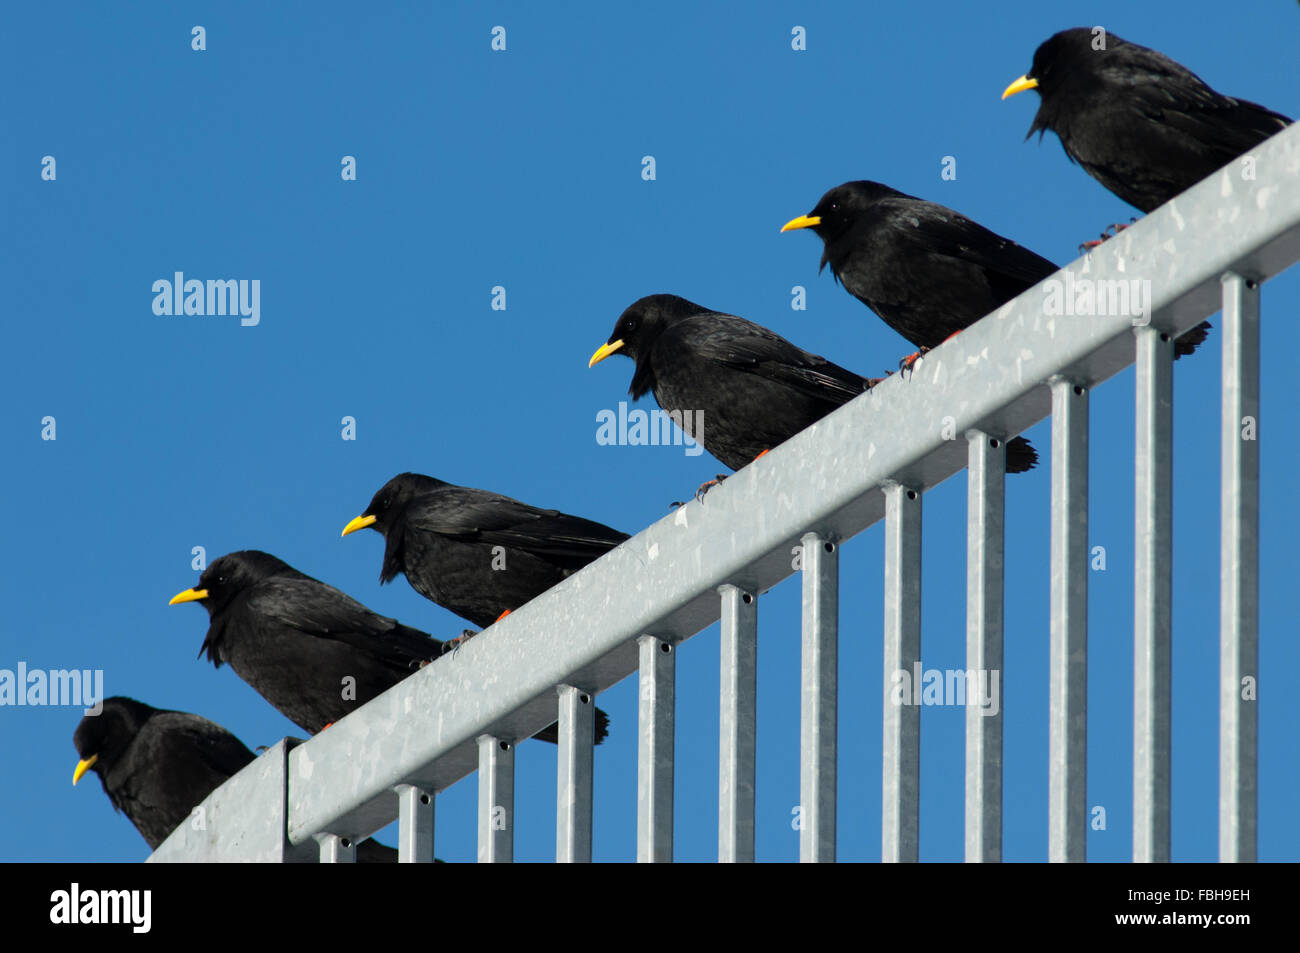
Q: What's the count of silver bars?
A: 12